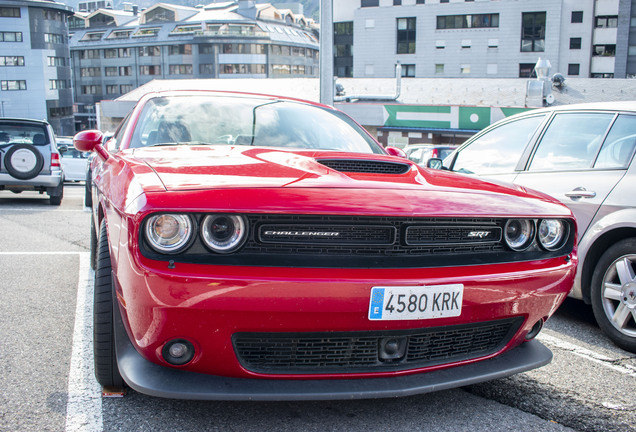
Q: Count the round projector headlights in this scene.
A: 4